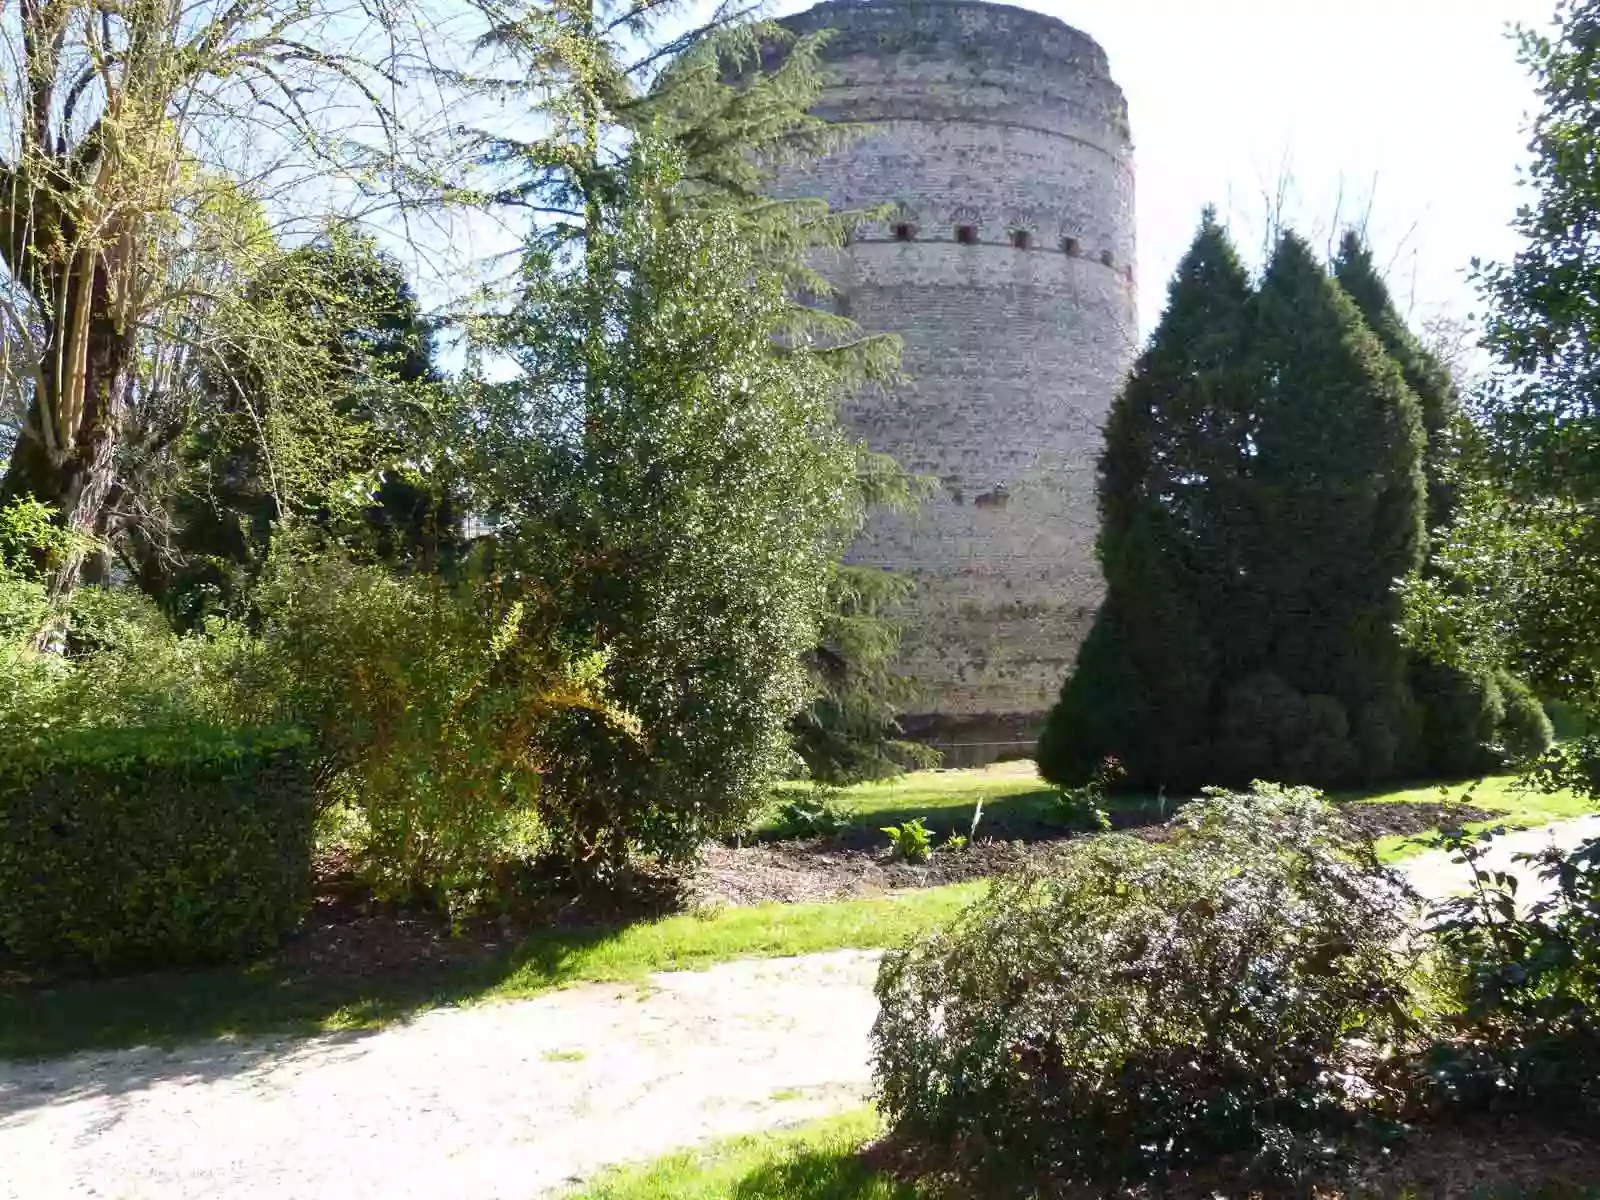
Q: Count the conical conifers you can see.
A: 3